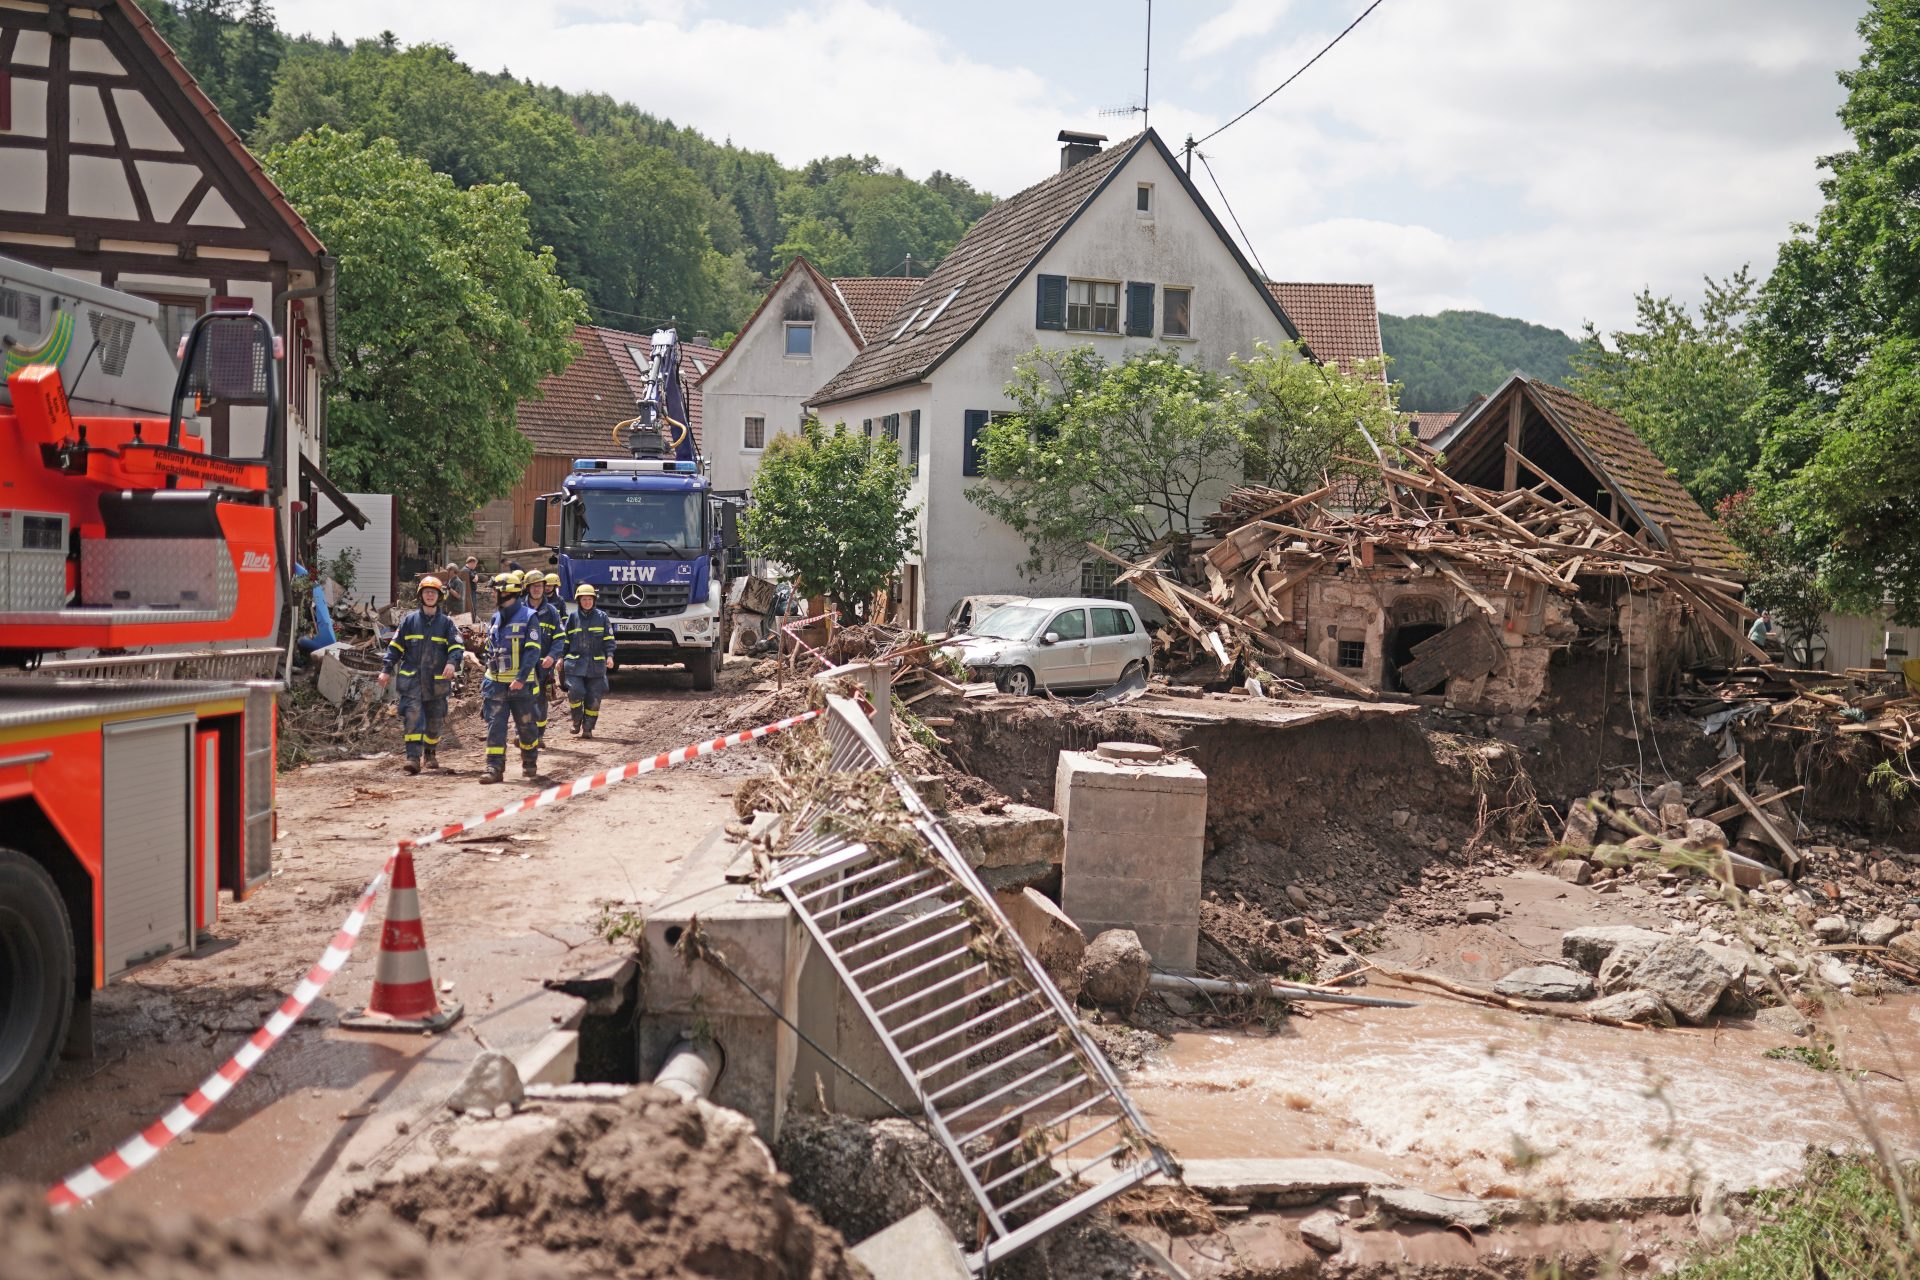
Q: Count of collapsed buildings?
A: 1